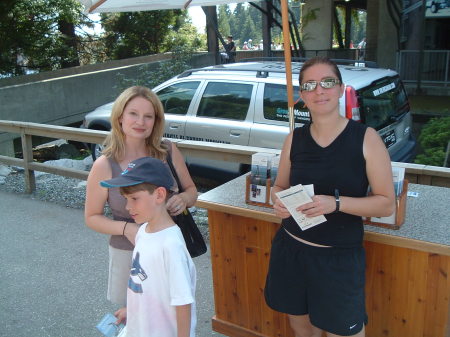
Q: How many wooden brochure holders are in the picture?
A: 2